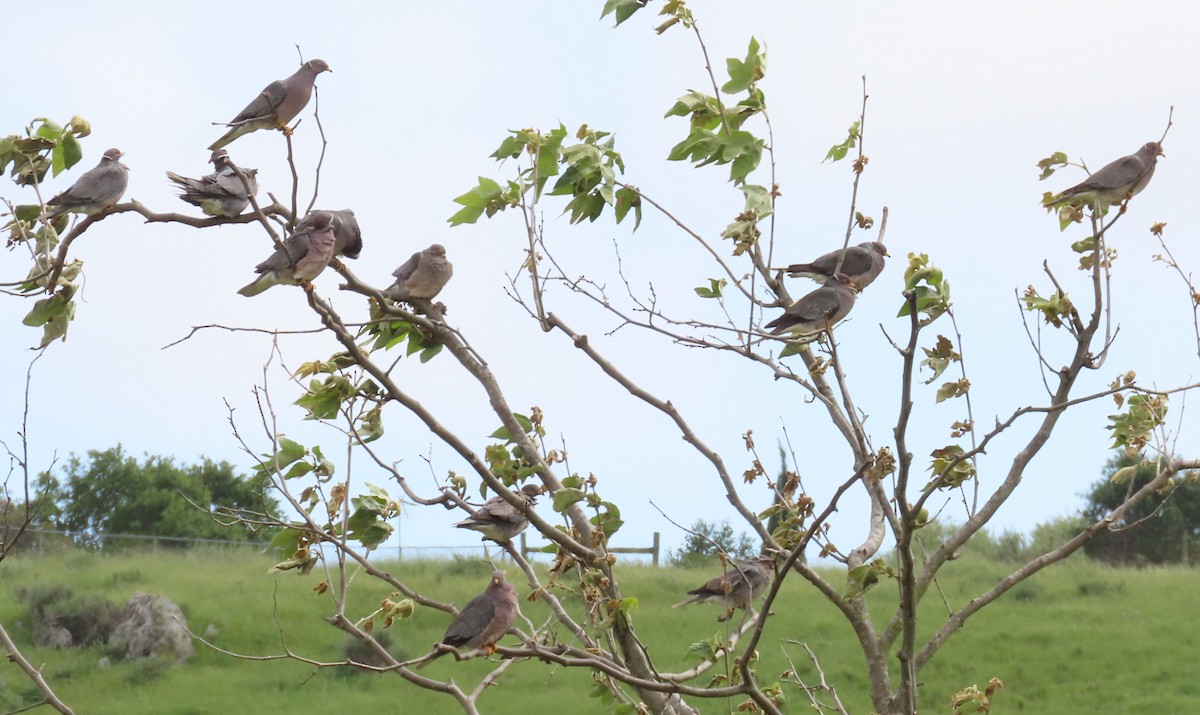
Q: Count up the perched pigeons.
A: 12